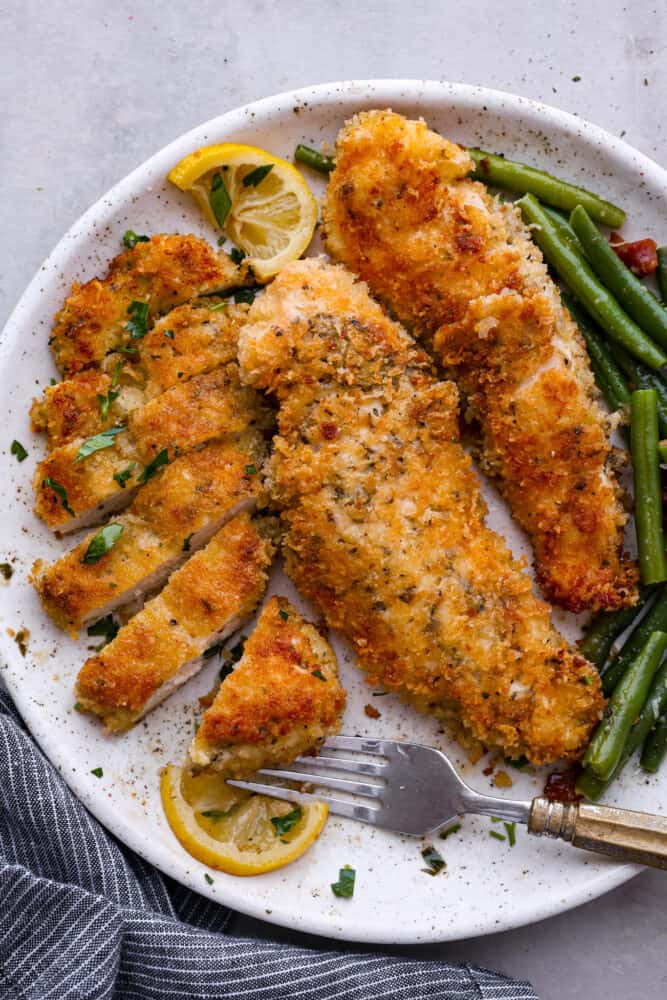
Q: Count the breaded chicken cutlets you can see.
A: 3